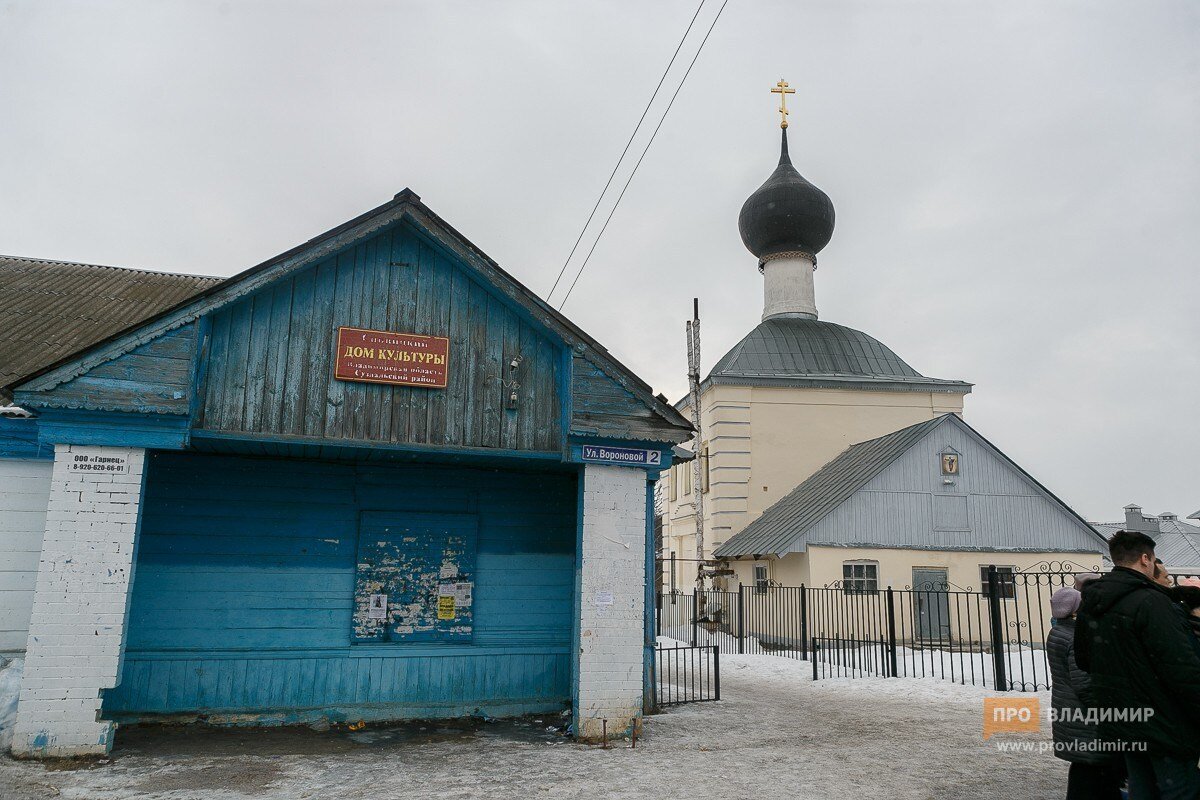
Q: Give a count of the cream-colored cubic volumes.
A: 1